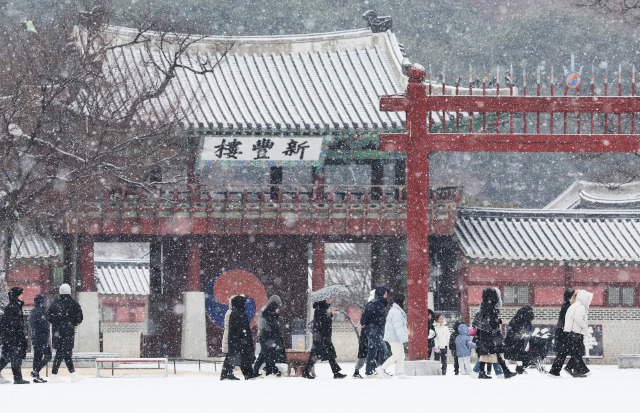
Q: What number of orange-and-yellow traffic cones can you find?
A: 0